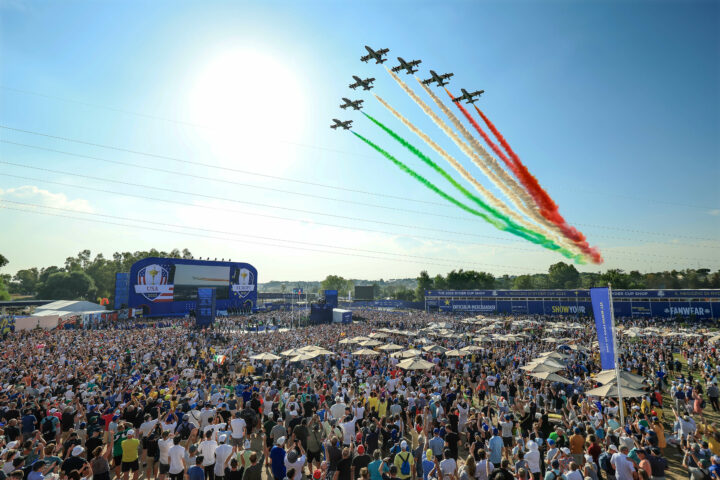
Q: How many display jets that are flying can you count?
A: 7